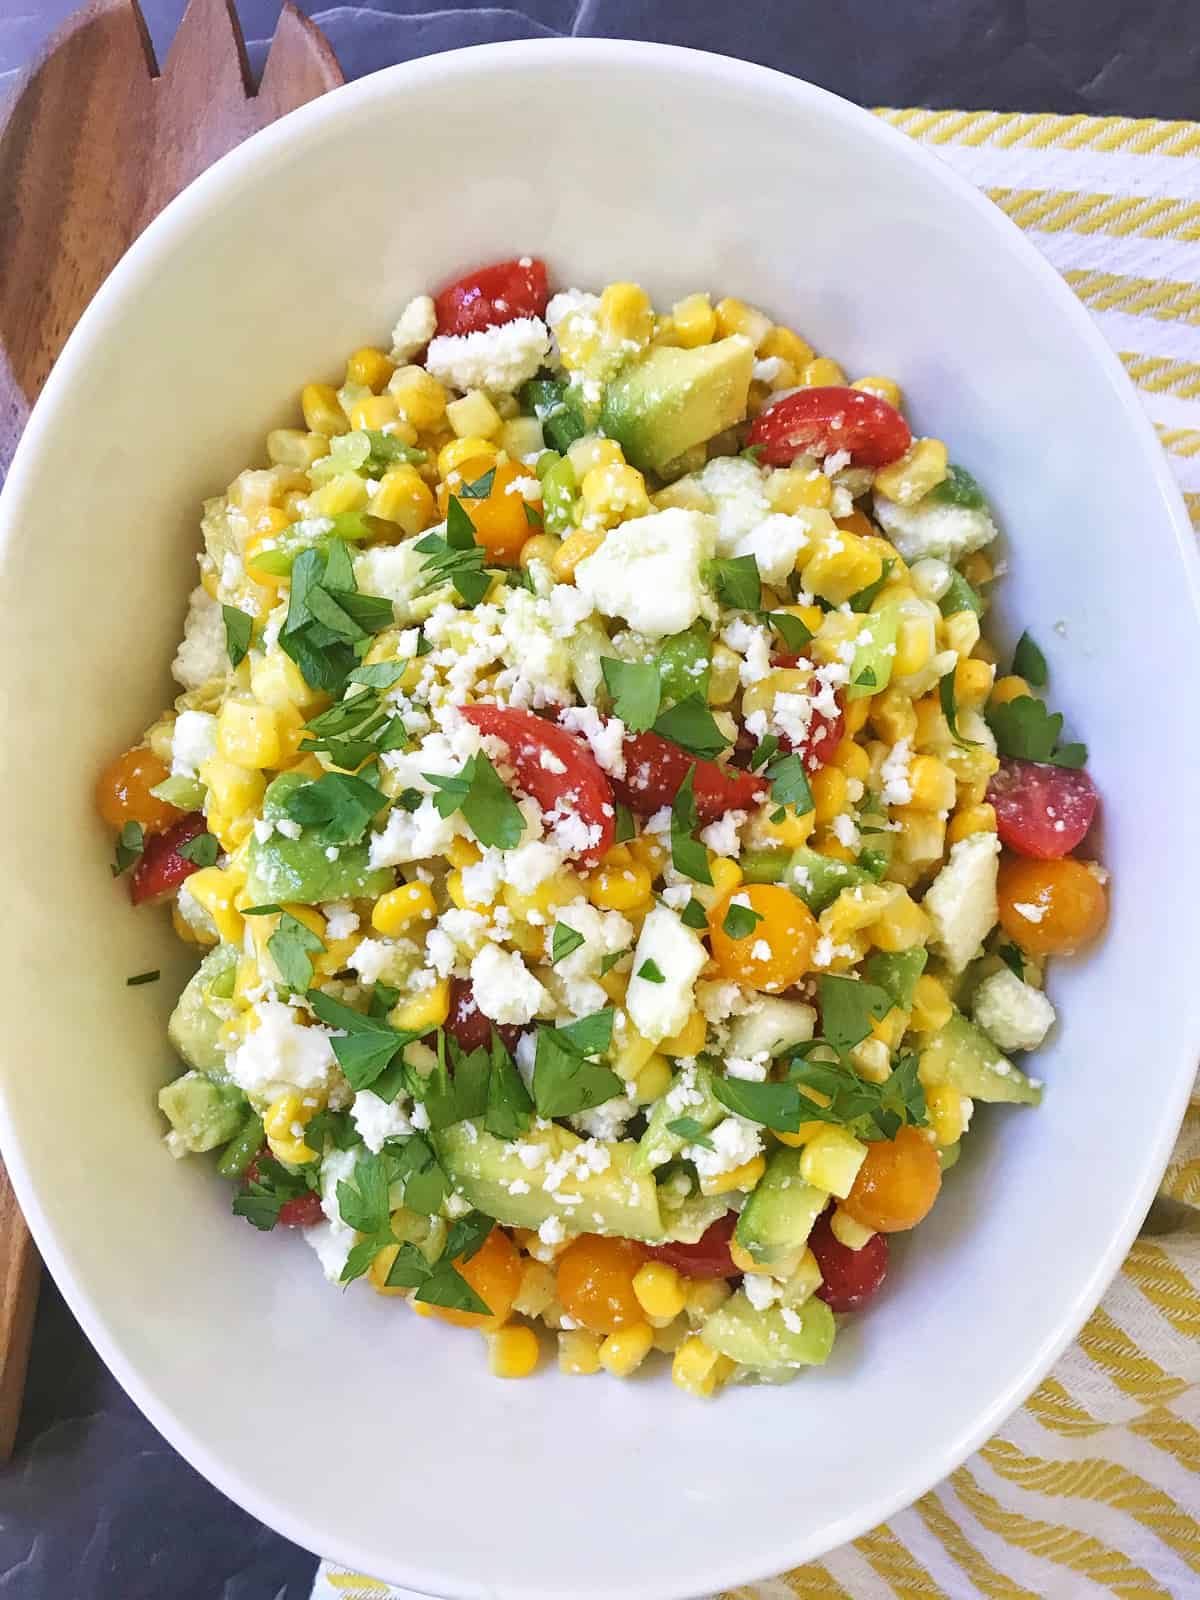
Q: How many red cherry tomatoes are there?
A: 11